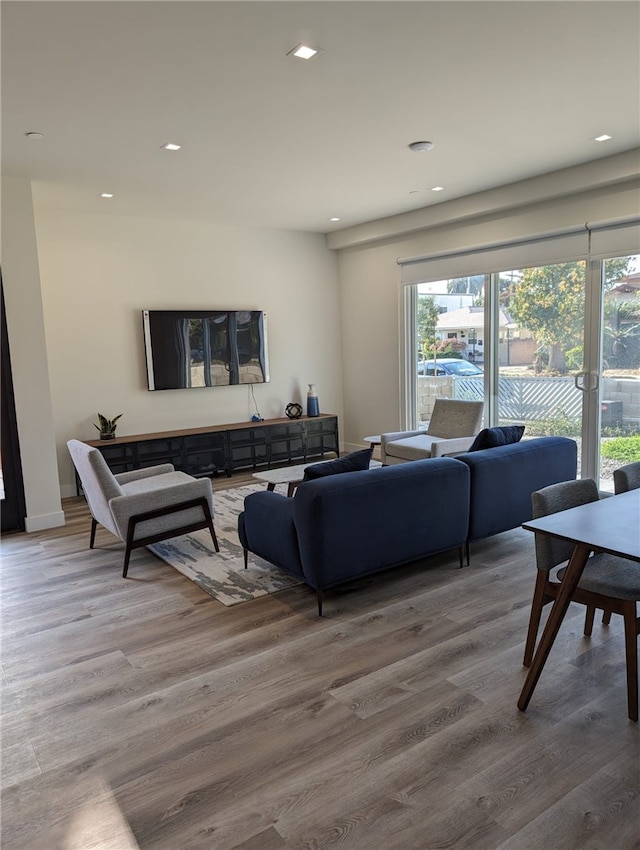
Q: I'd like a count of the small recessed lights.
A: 6